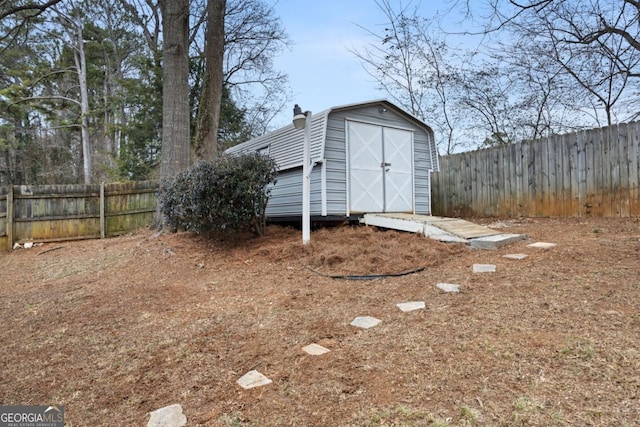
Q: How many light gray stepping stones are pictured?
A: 9